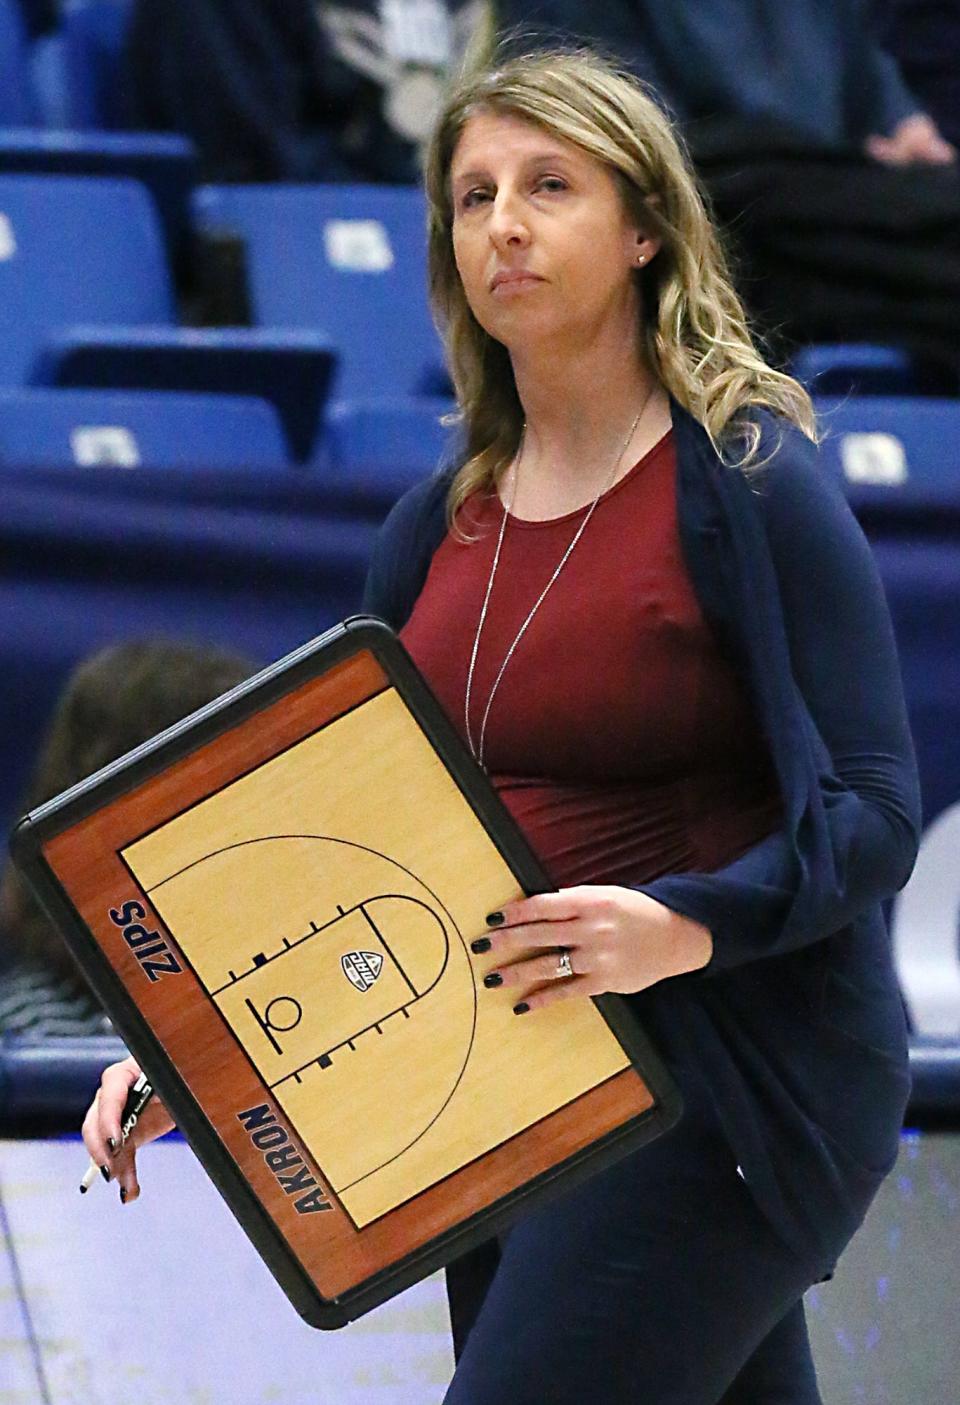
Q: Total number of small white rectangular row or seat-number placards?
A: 4